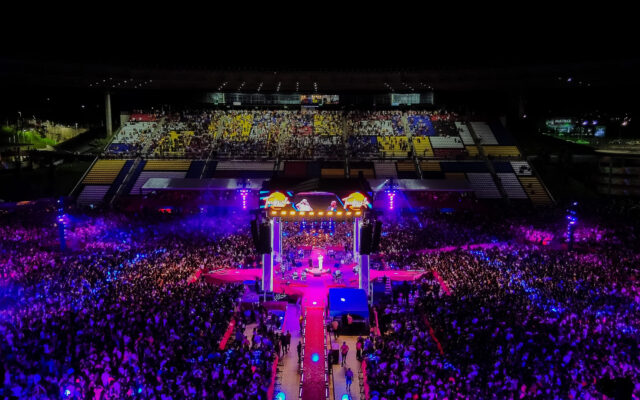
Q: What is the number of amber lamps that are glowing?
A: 10